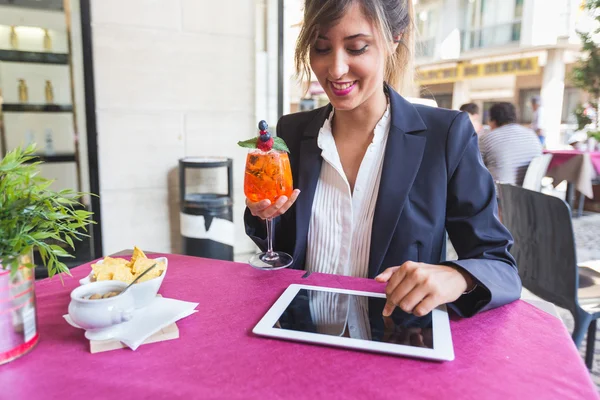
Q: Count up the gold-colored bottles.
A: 4